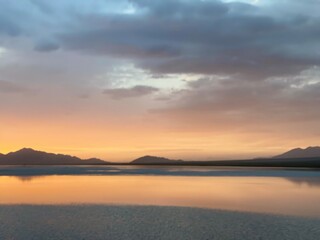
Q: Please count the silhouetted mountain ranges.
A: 3